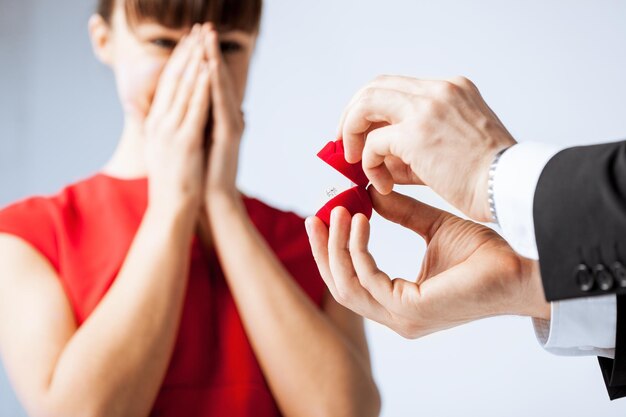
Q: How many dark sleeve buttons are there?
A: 3